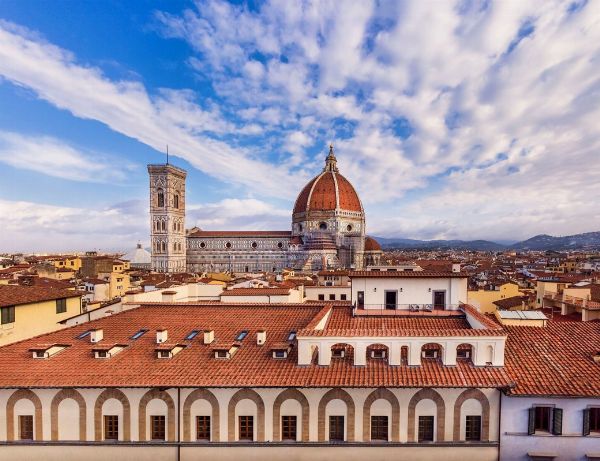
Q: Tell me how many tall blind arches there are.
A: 11